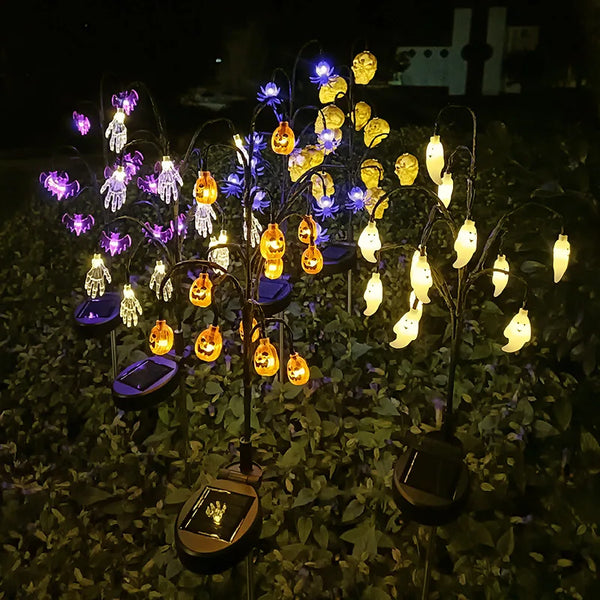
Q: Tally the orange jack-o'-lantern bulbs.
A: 12